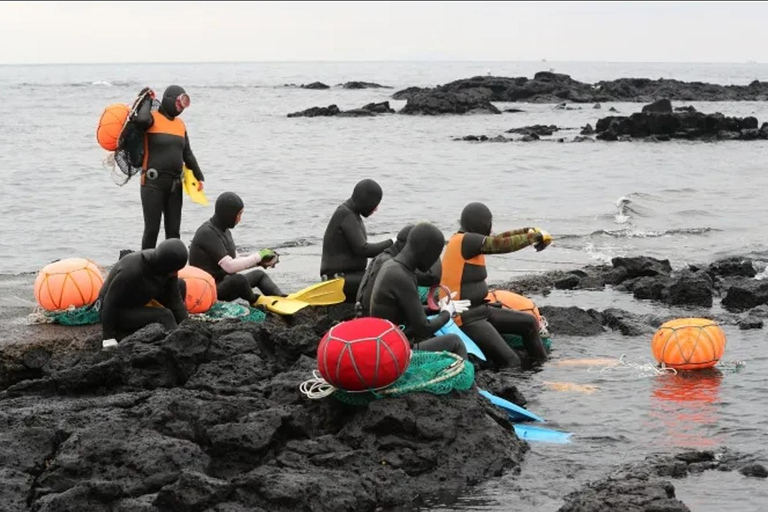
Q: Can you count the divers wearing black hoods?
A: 7